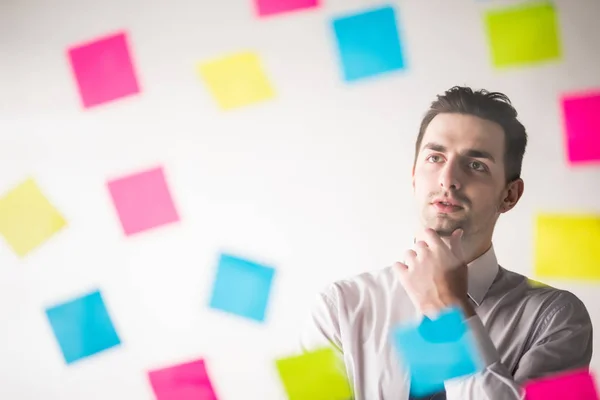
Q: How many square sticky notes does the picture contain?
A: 15